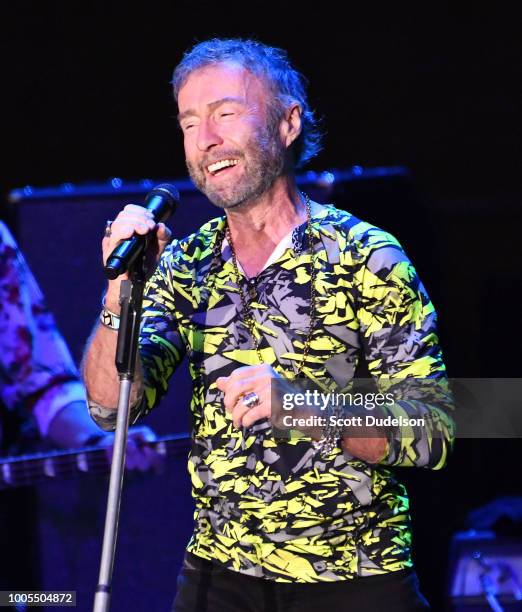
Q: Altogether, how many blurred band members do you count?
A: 1